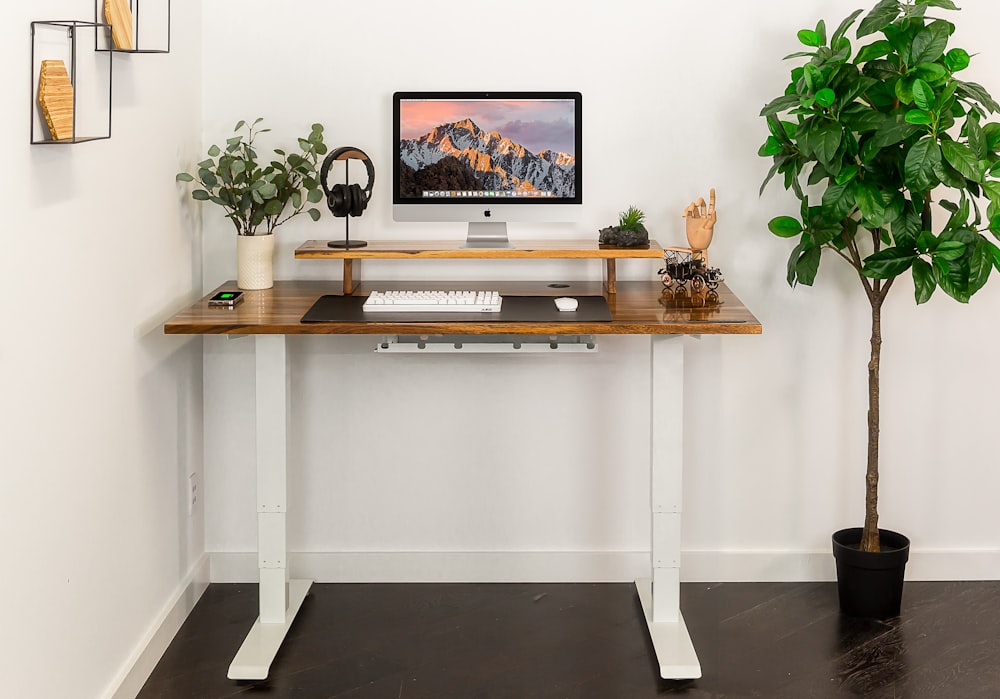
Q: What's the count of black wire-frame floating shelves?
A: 2